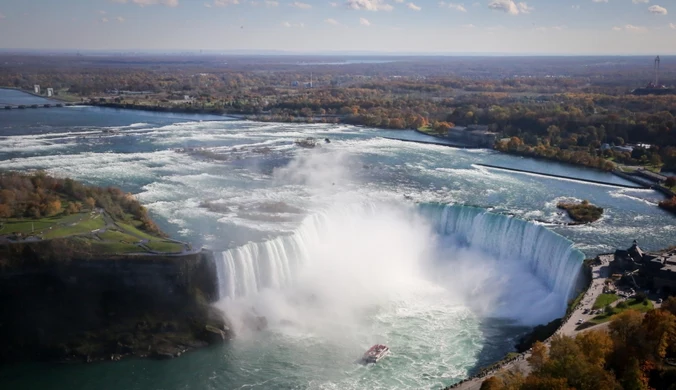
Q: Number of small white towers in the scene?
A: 2